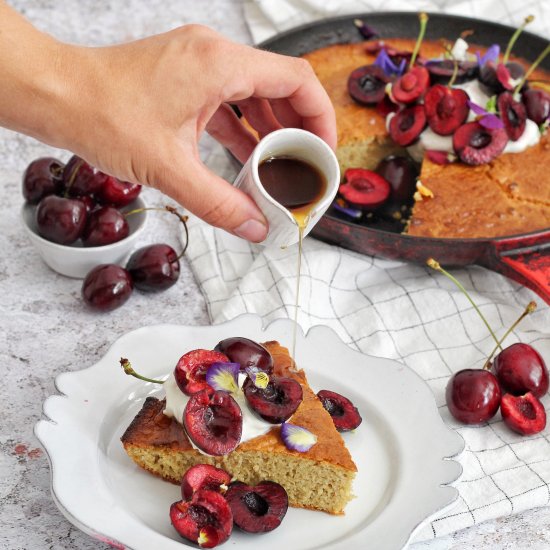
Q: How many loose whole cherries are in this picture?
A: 4